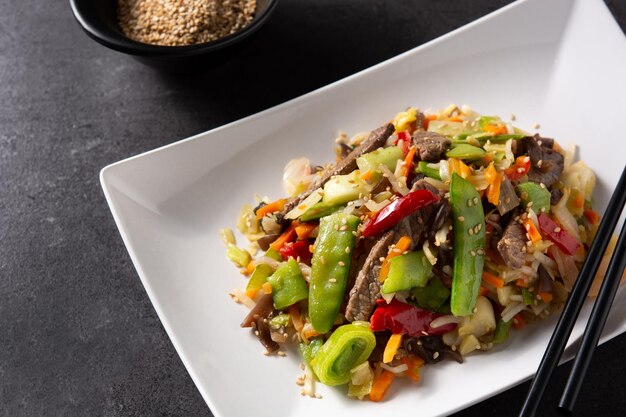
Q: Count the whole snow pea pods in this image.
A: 2